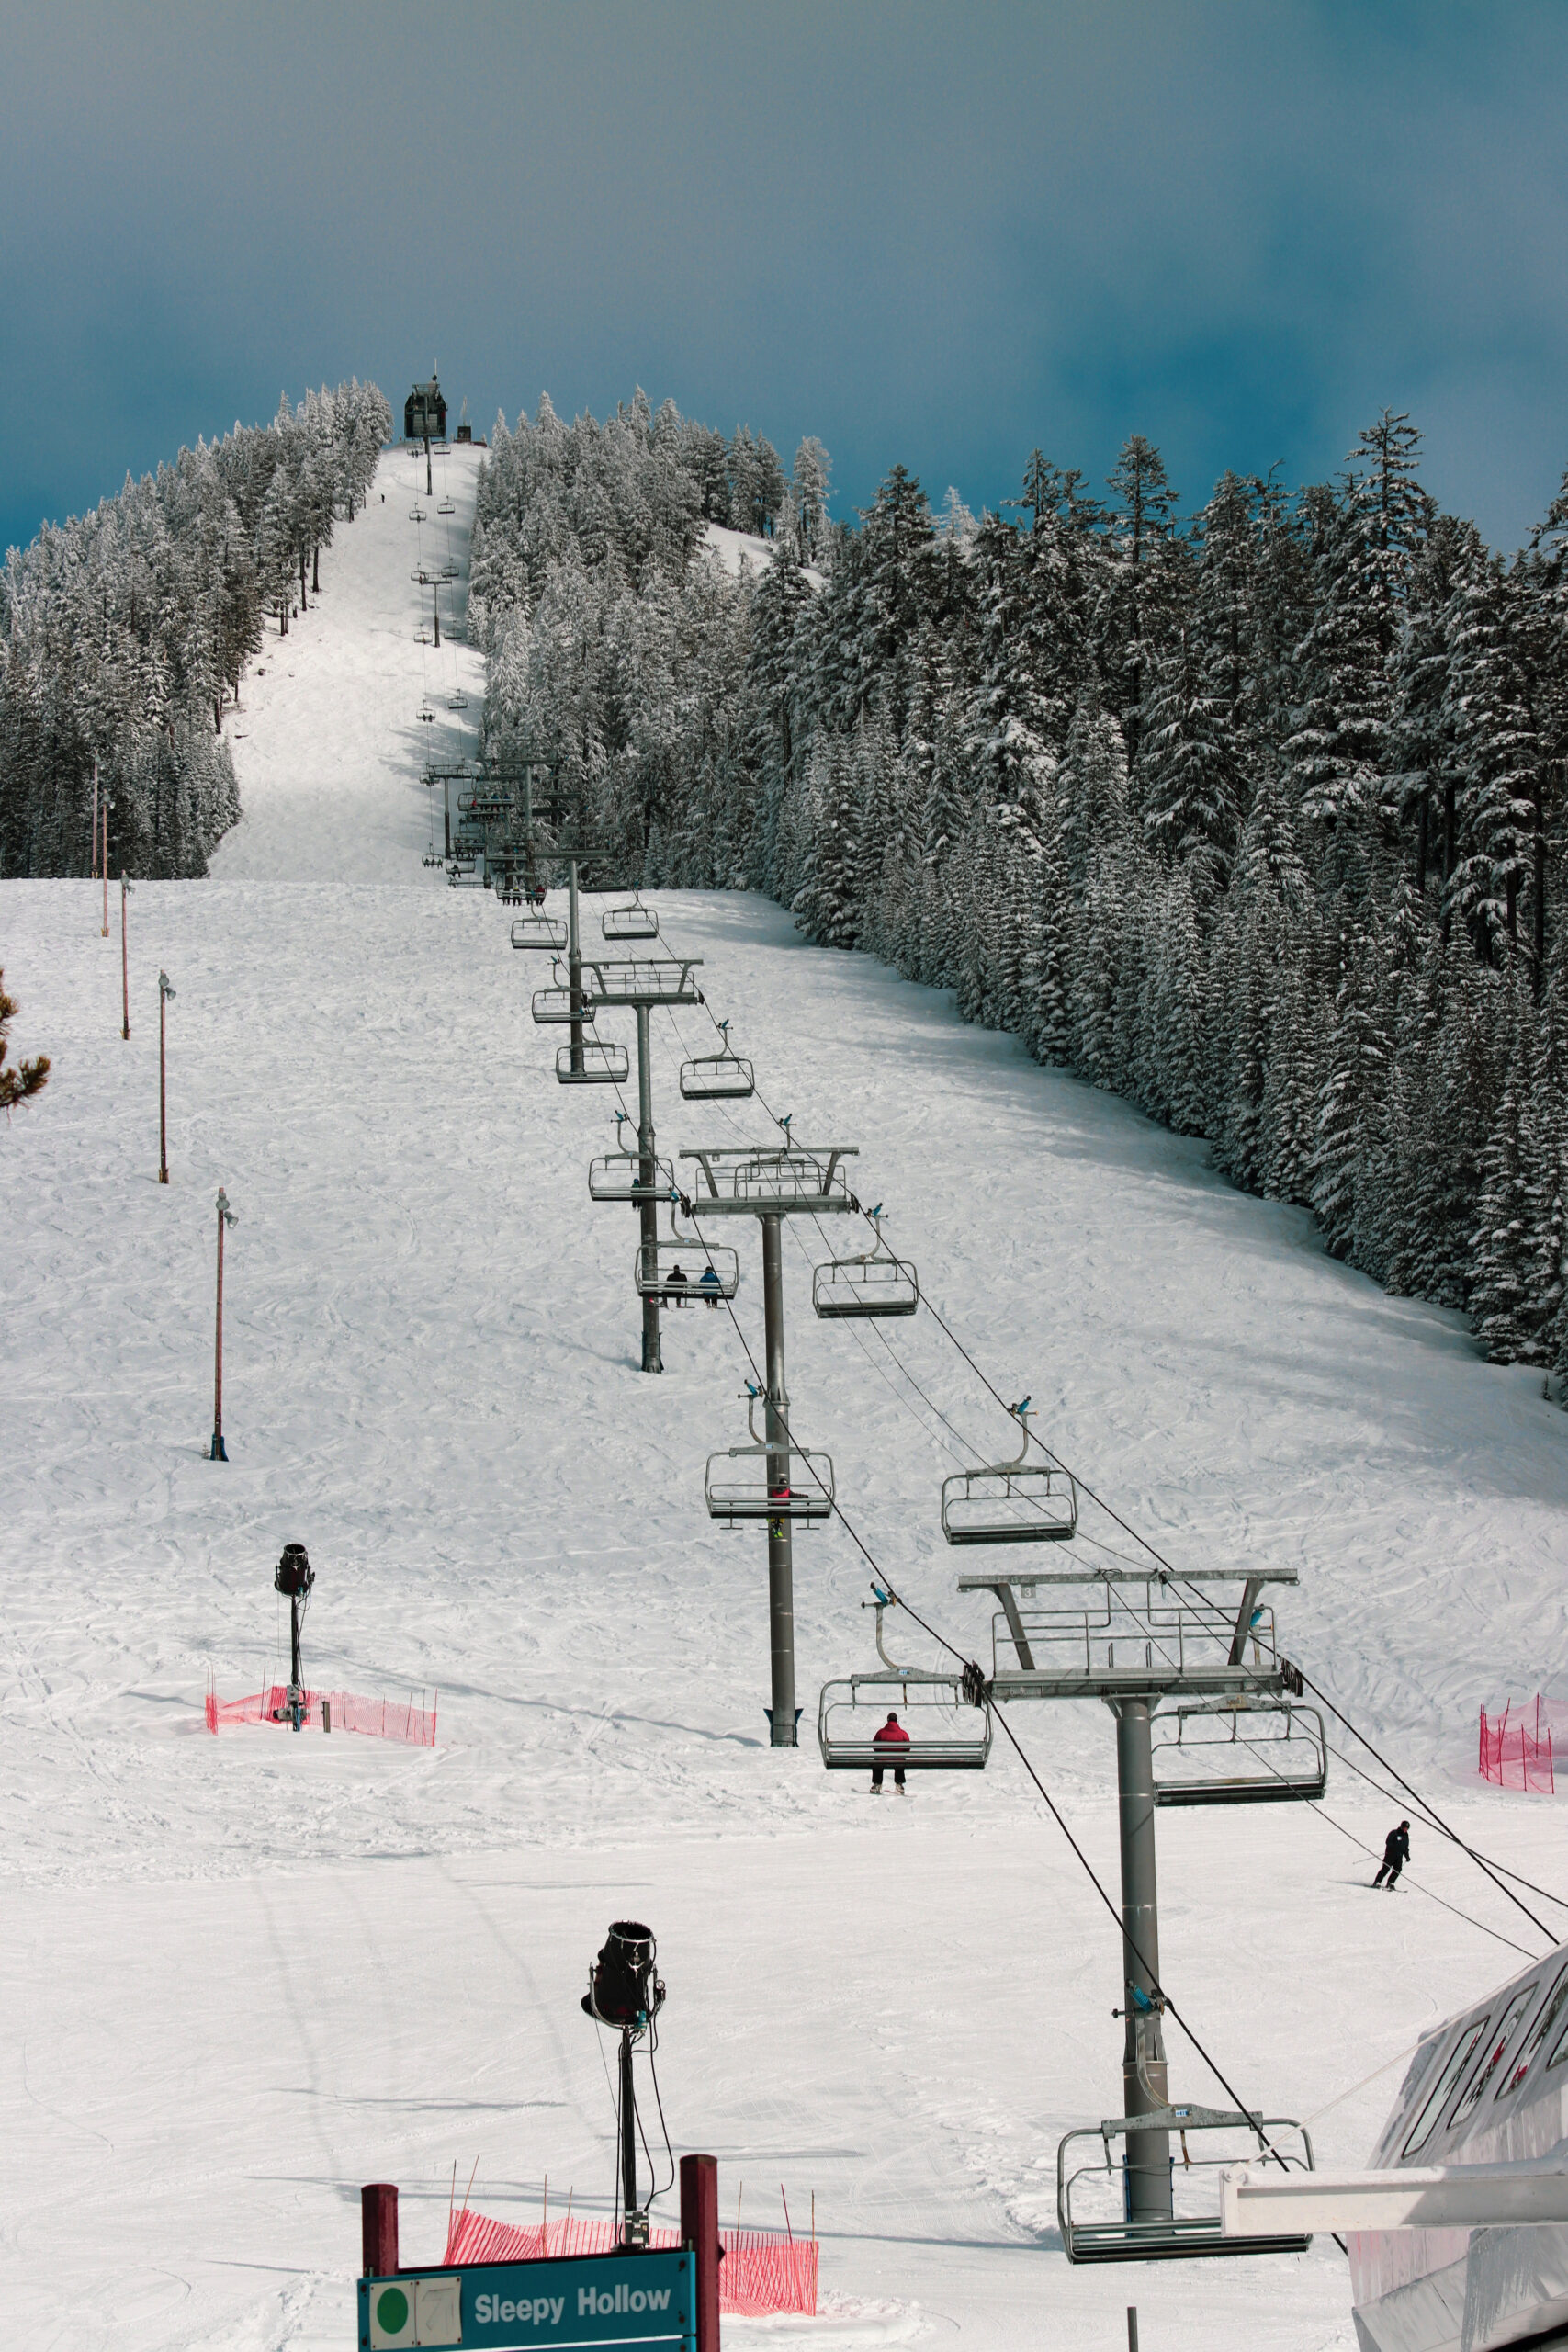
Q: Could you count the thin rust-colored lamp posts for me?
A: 5